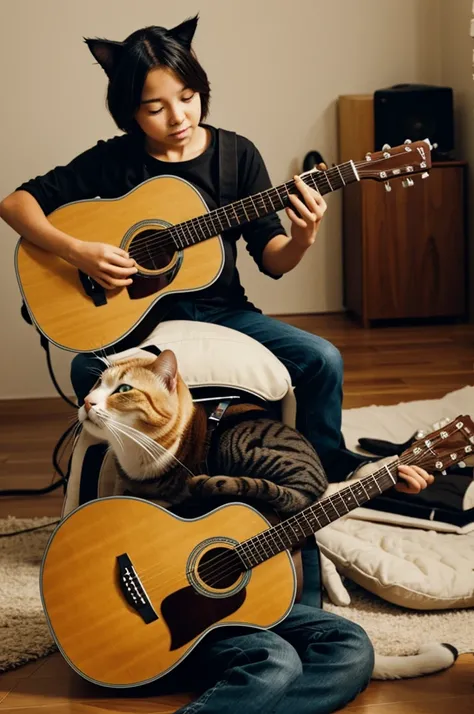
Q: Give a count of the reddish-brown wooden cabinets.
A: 1